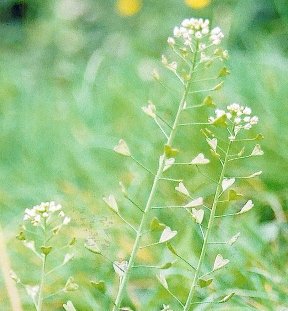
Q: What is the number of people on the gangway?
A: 0